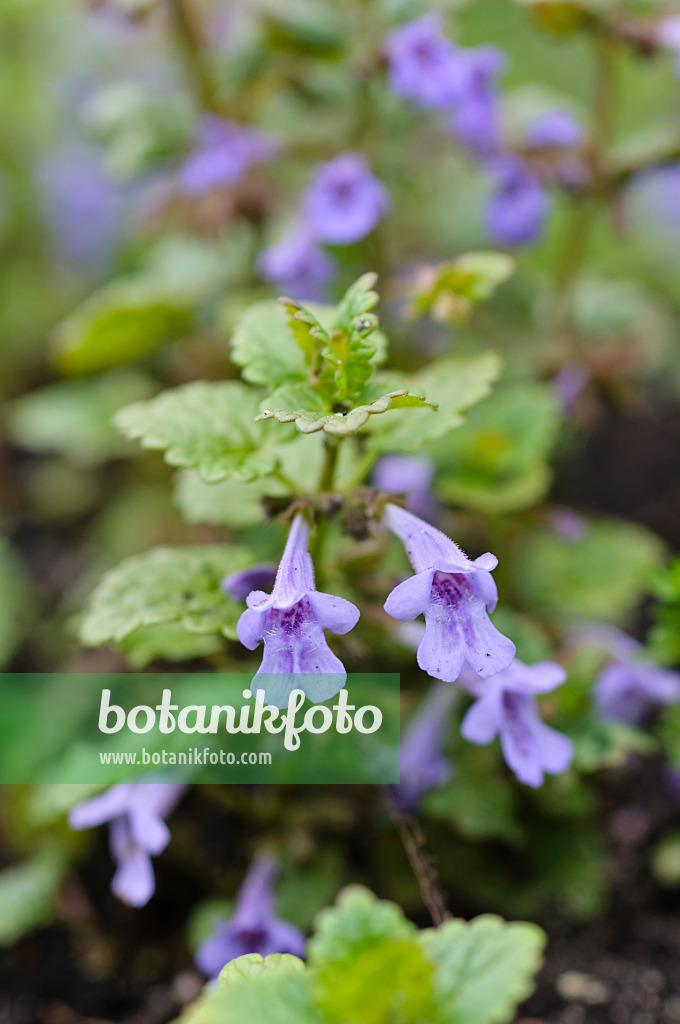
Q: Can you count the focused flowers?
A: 2